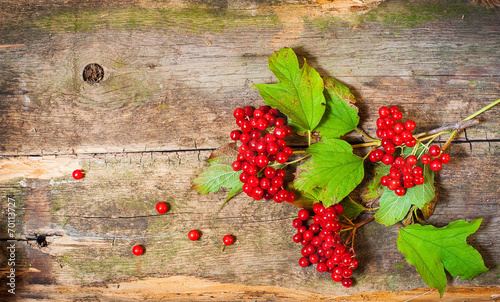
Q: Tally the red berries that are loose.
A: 5